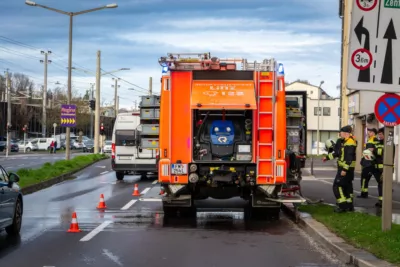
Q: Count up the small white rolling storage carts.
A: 0